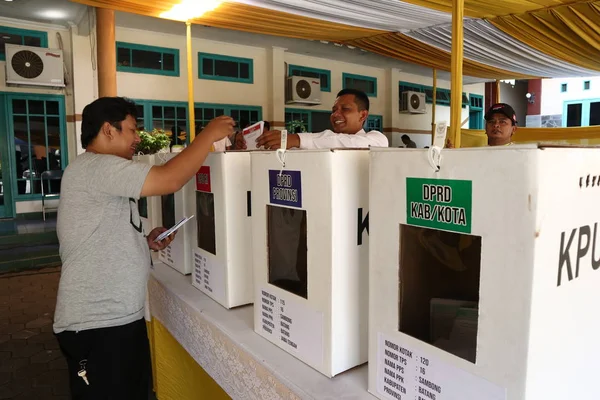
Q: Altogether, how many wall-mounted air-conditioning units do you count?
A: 3